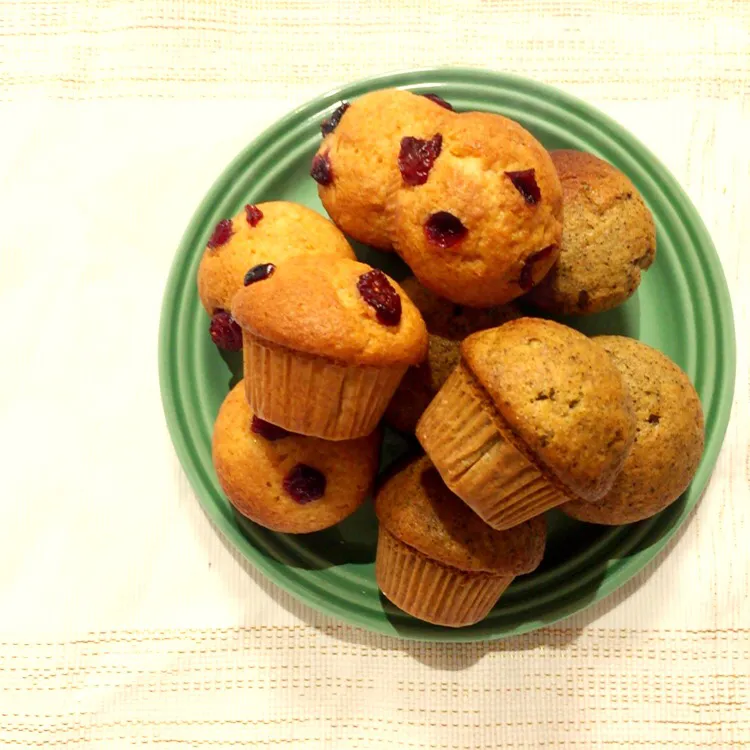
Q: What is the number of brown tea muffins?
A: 5